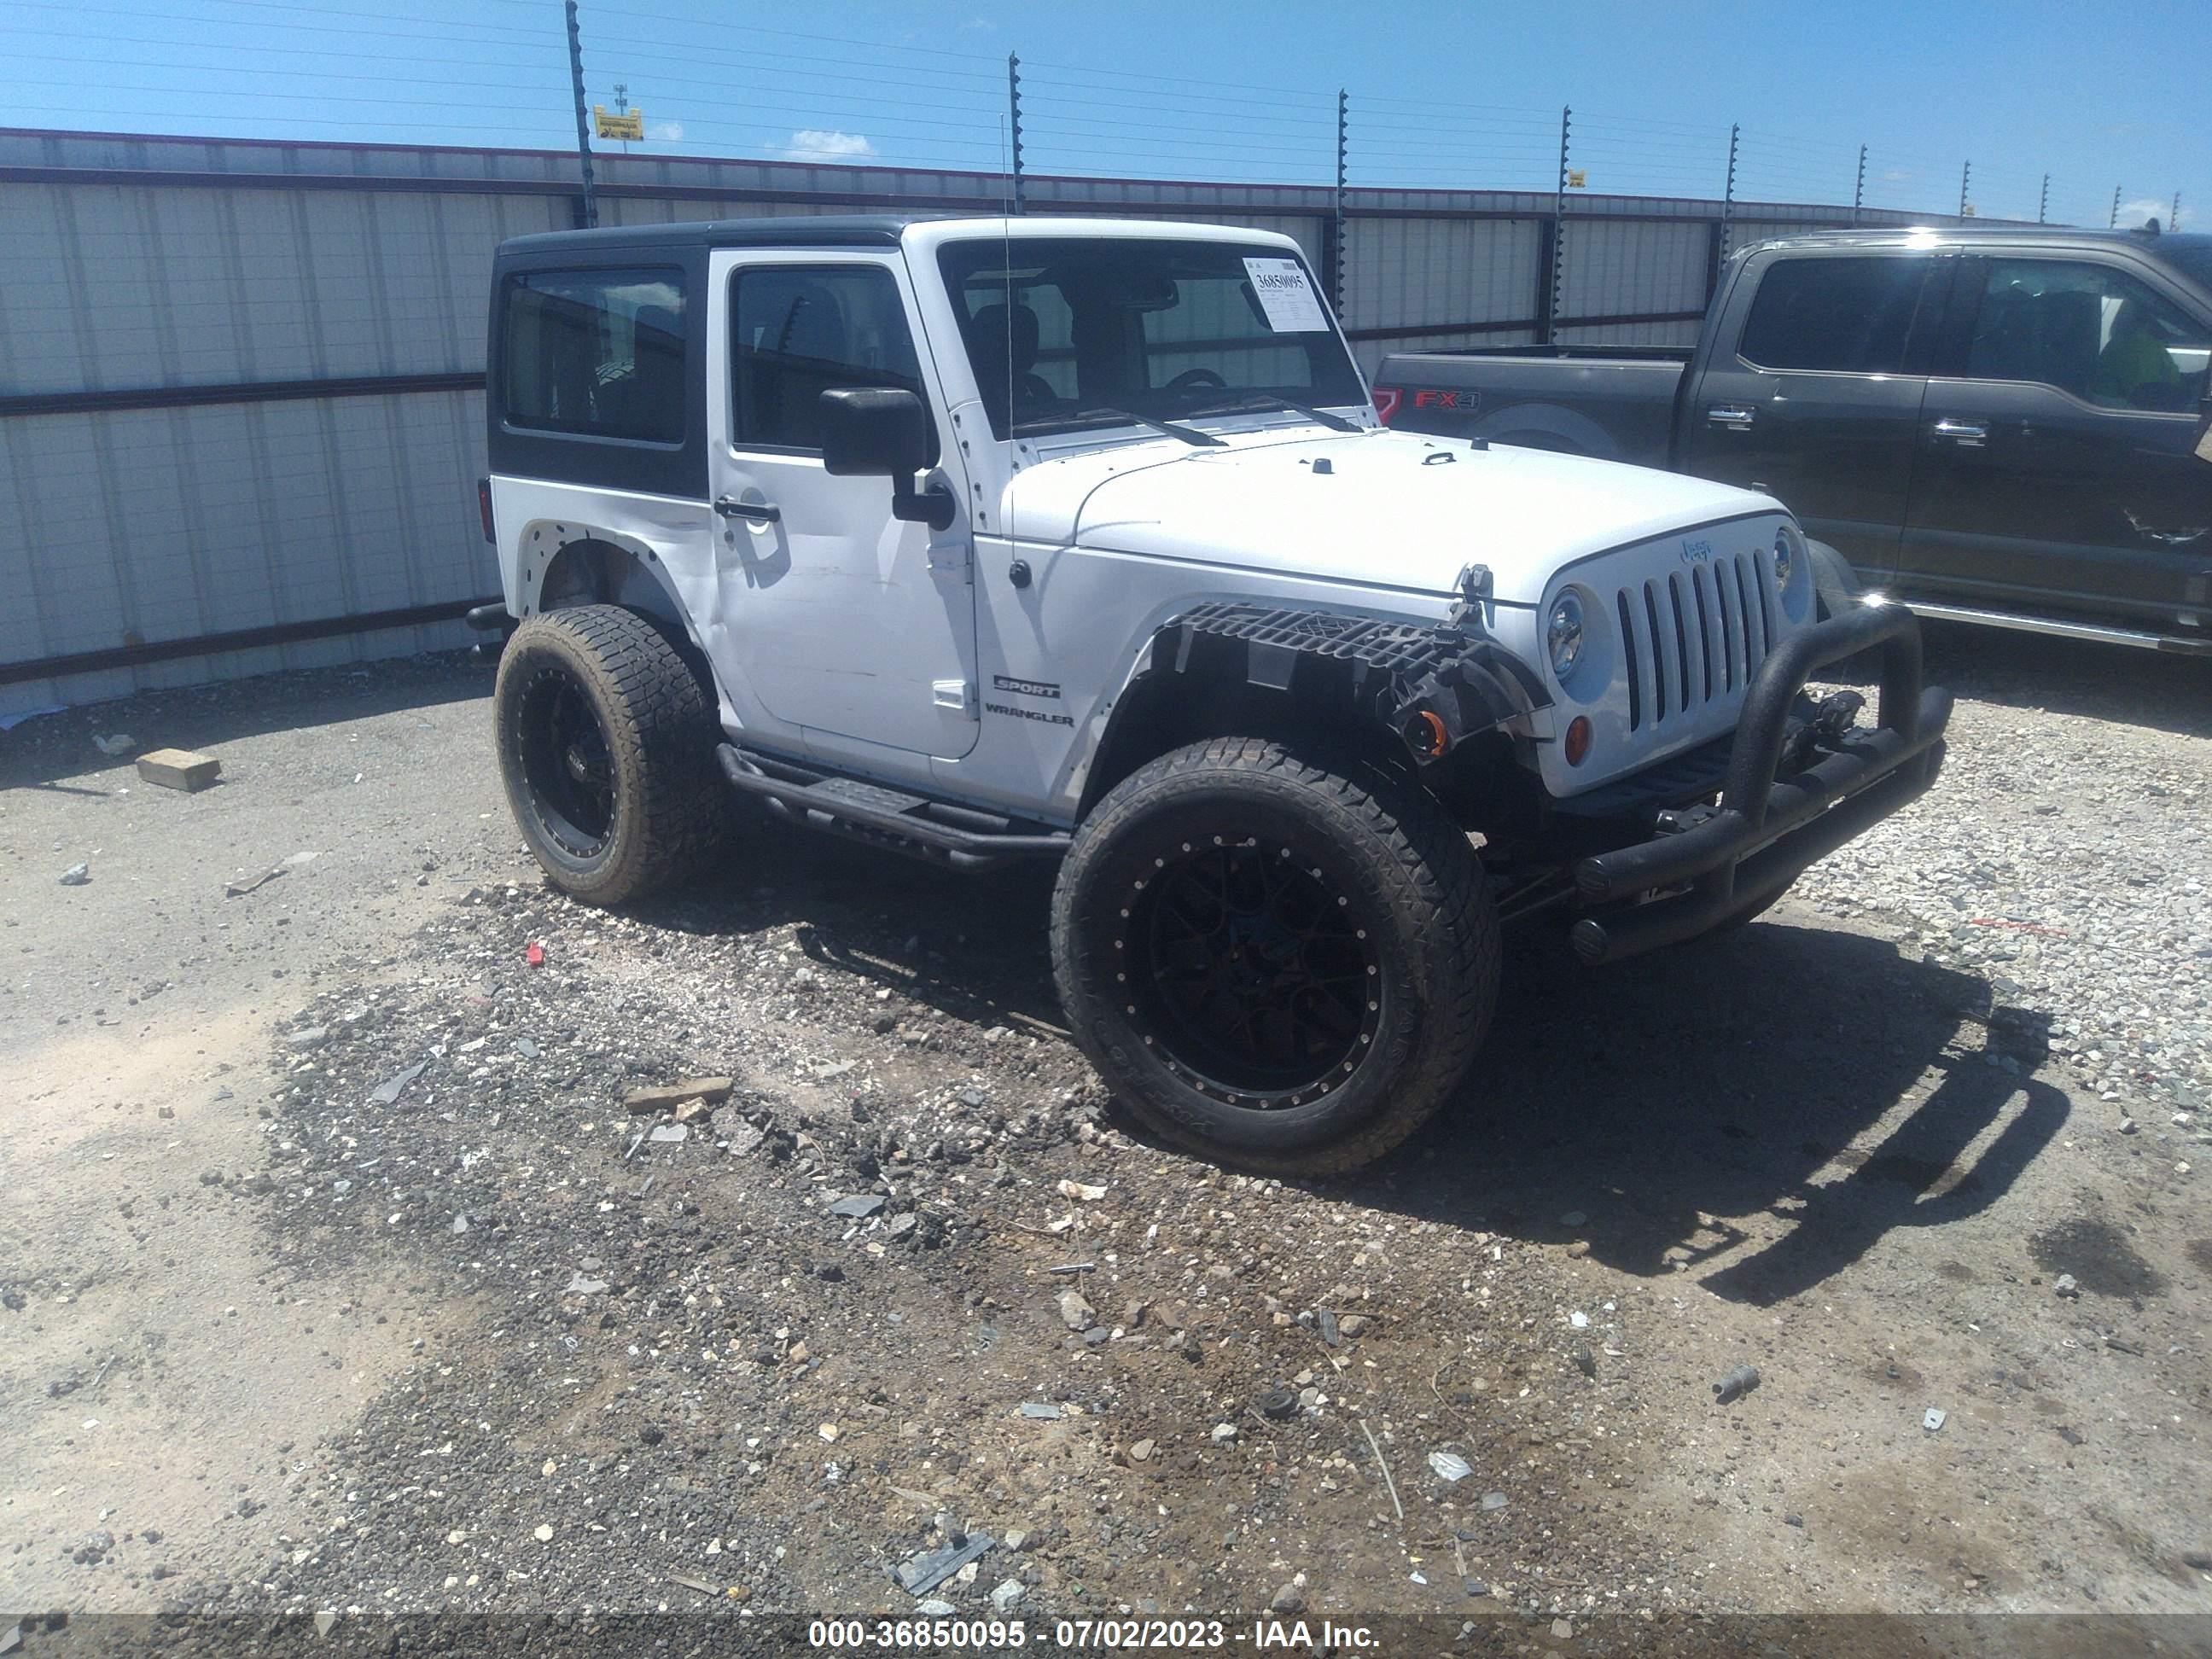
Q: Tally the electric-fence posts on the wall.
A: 10